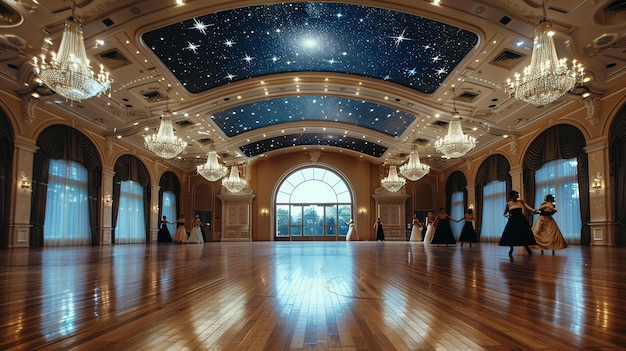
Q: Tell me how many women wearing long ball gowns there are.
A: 11